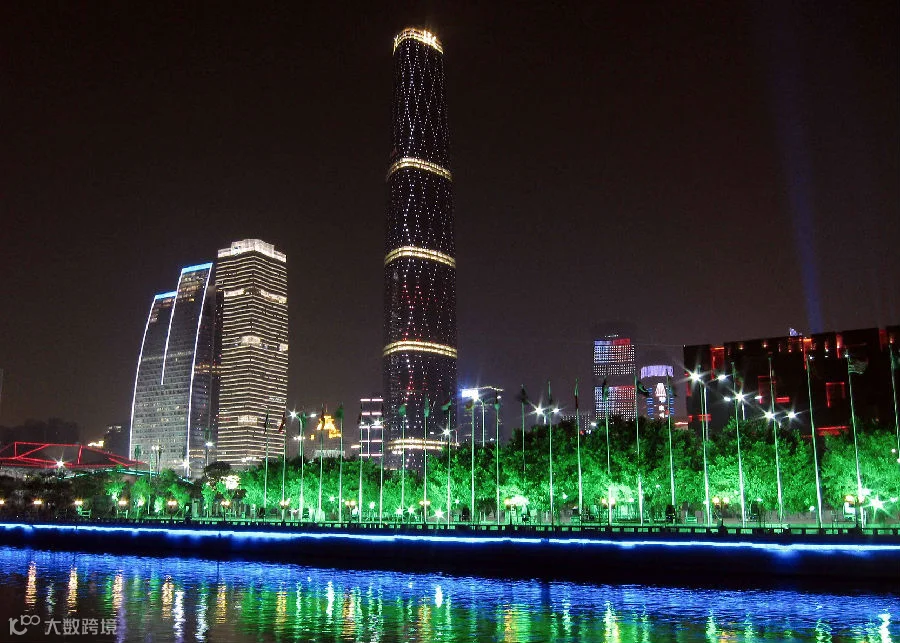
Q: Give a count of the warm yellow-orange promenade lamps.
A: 13